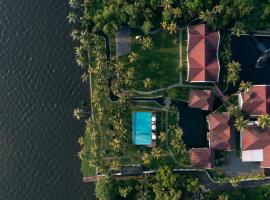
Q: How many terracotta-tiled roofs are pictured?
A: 6